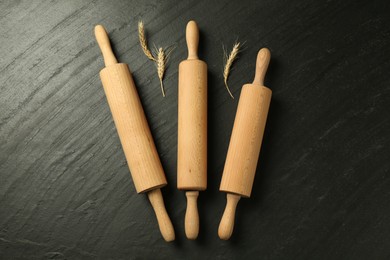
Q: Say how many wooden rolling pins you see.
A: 3